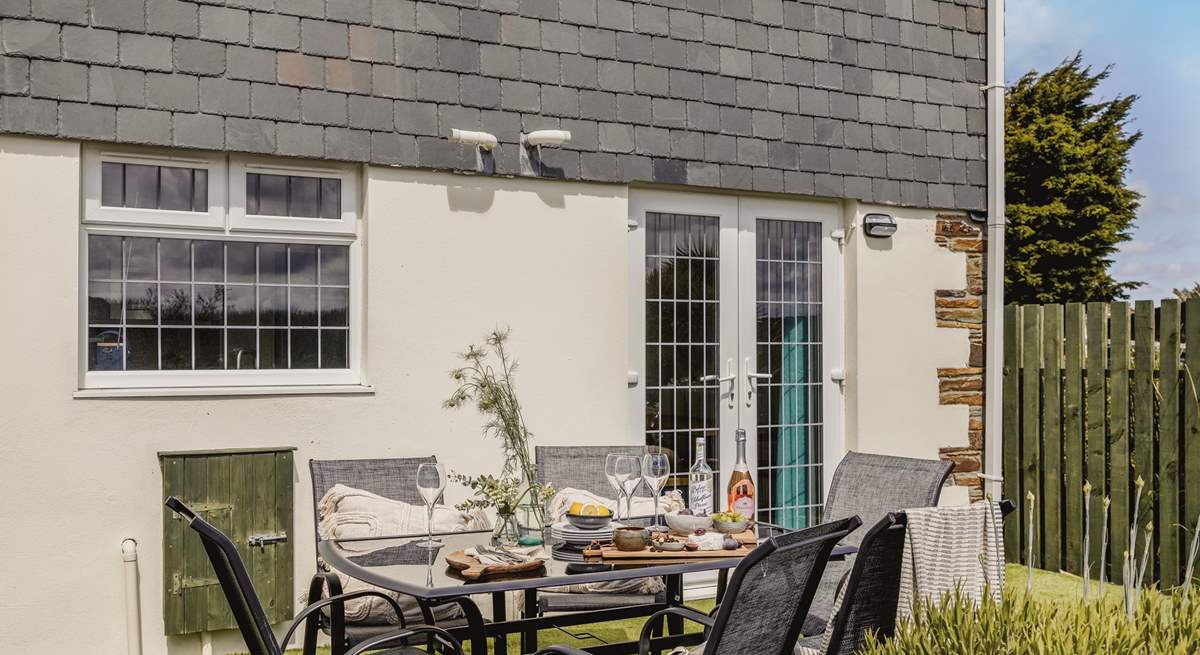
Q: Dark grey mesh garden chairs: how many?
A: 6